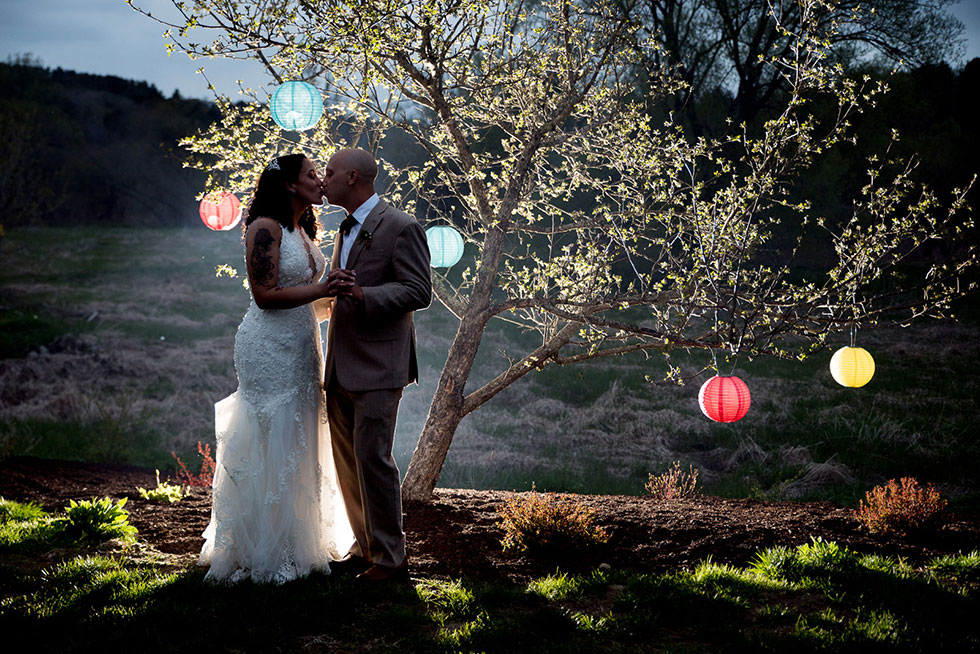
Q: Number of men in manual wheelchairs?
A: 0